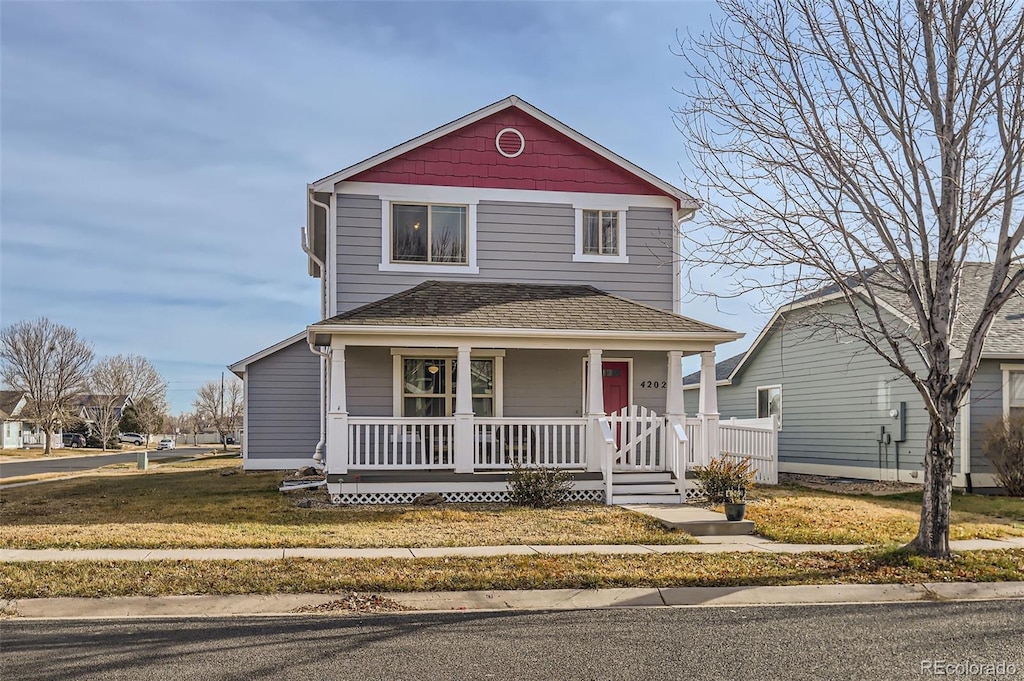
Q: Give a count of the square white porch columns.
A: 5